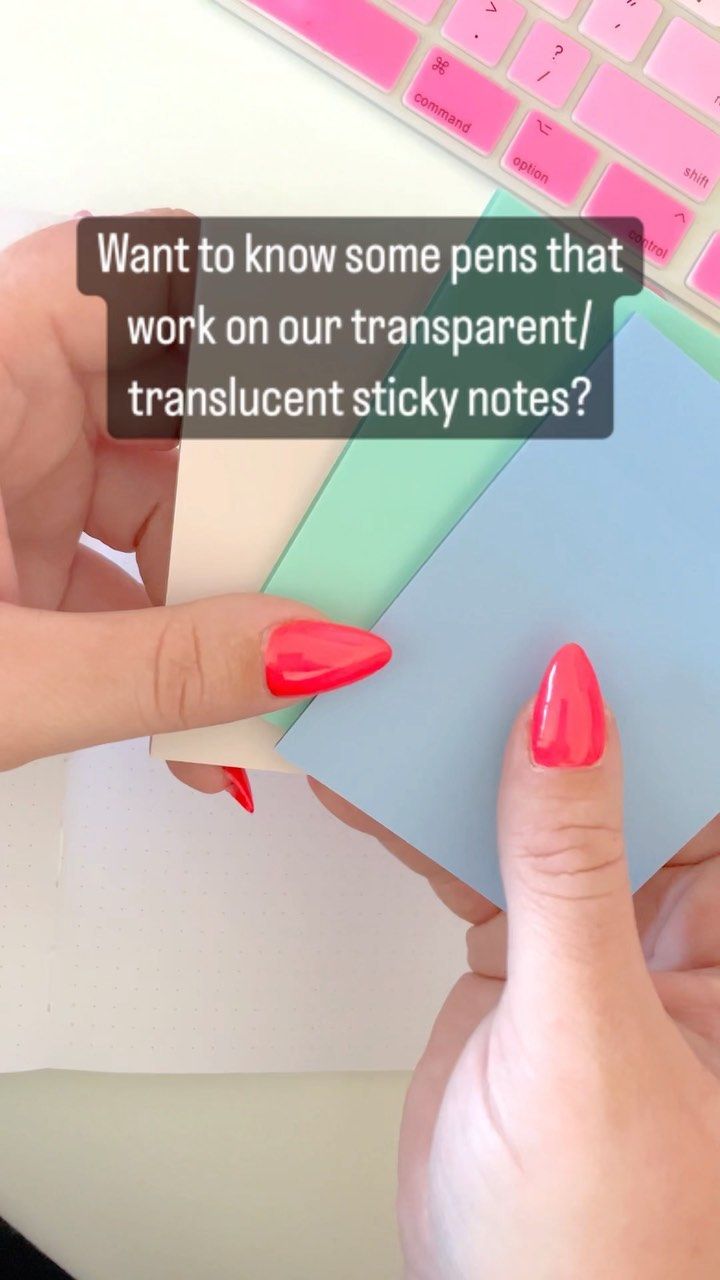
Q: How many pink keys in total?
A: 13